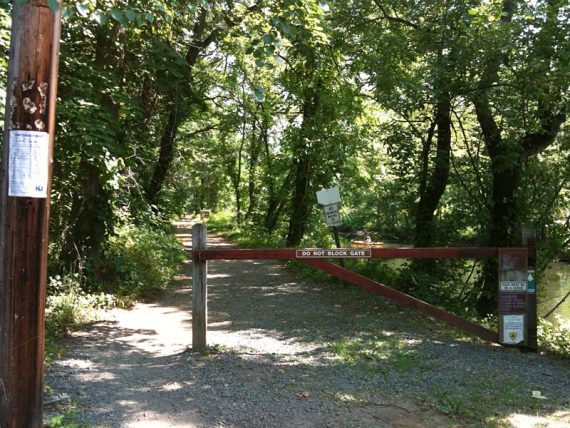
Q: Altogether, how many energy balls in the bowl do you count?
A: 0